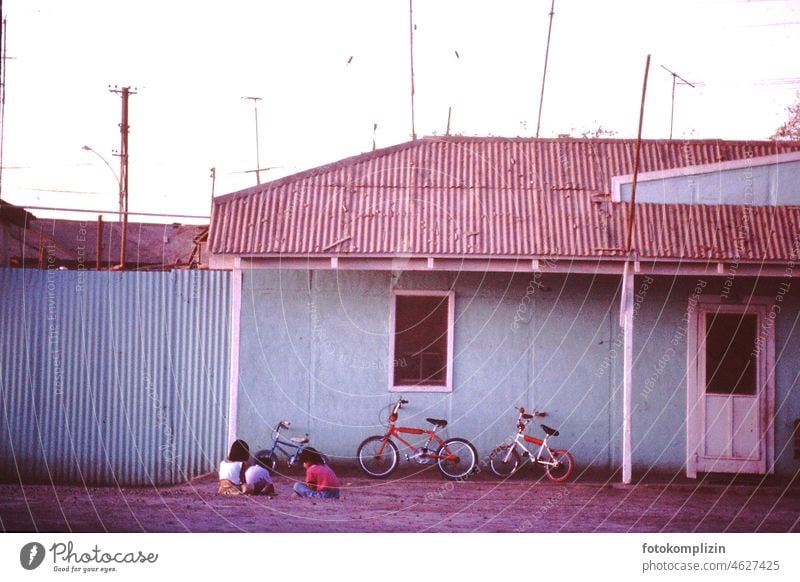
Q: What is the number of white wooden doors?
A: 1